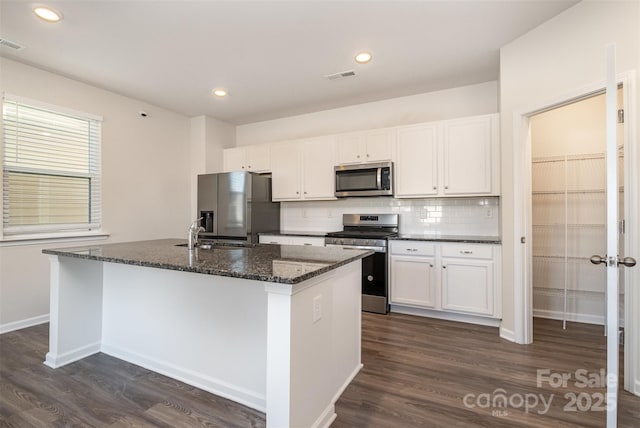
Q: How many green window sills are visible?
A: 0